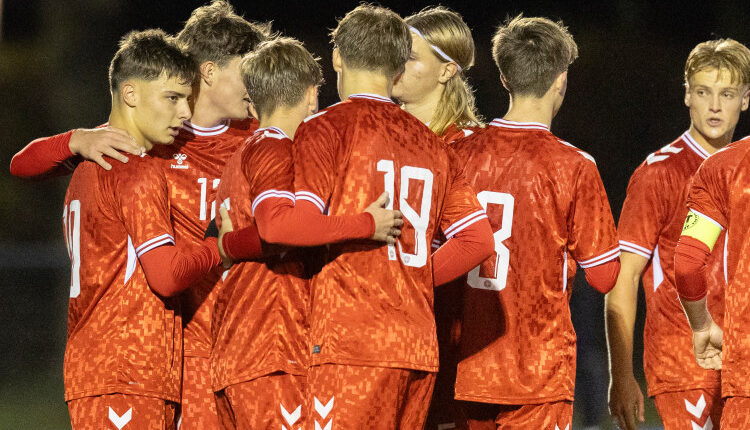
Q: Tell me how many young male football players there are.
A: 8